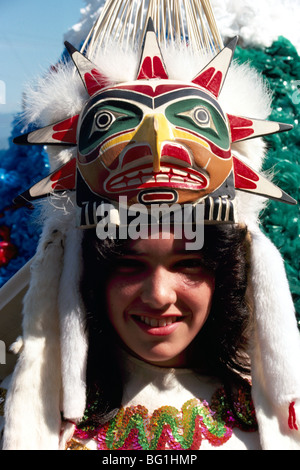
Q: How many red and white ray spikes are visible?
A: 7